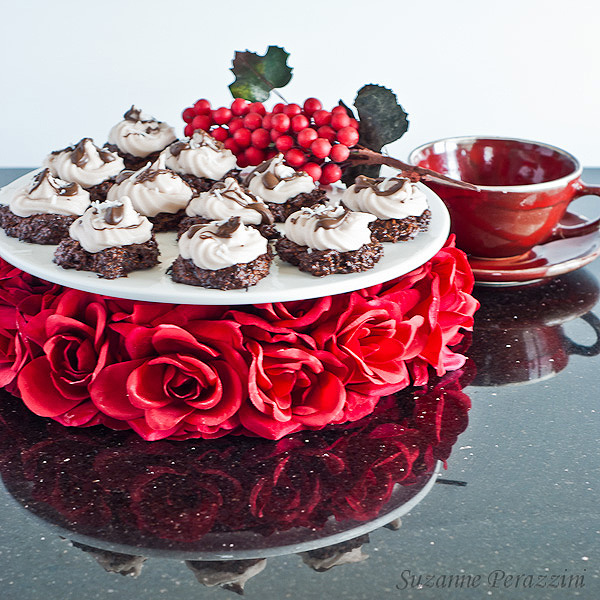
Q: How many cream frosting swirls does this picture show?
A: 11